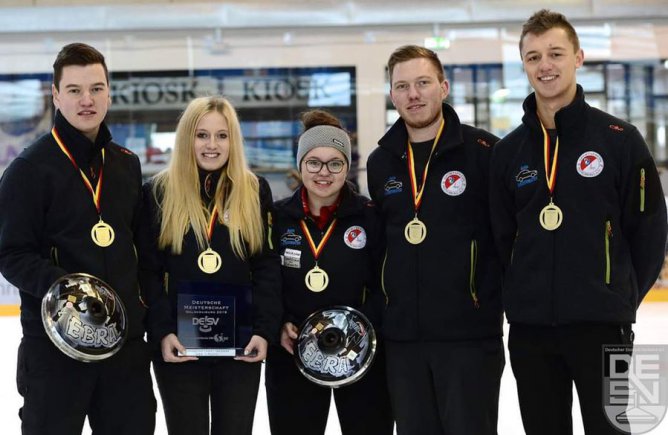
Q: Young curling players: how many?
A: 5